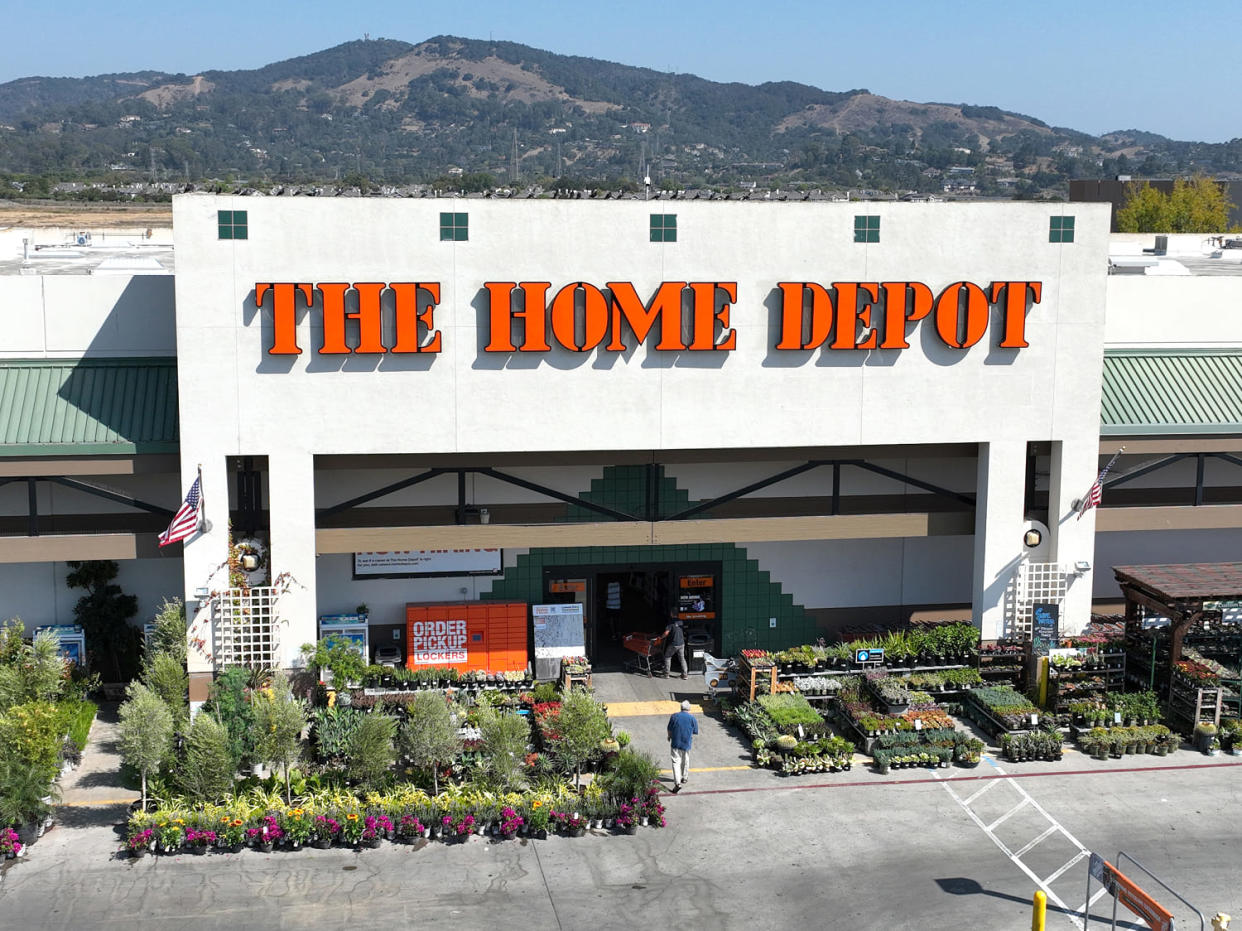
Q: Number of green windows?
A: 5